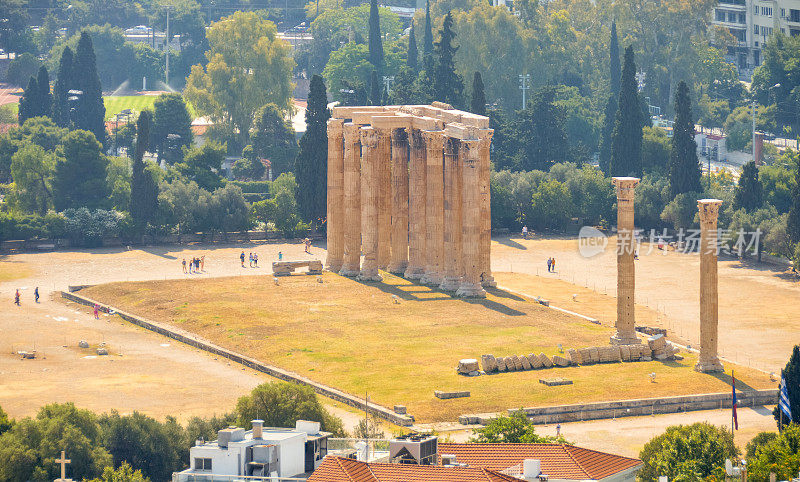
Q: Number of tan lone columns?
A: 2